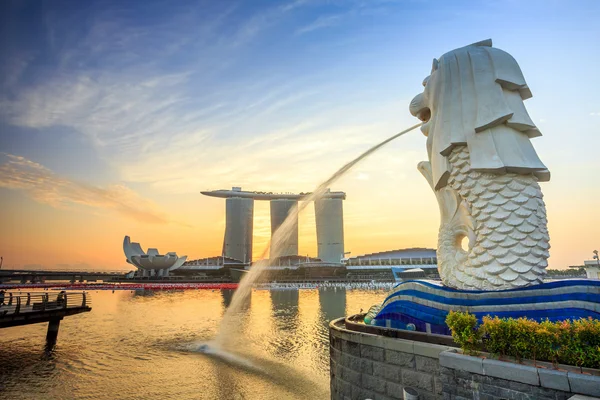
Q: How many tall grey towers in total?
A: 3